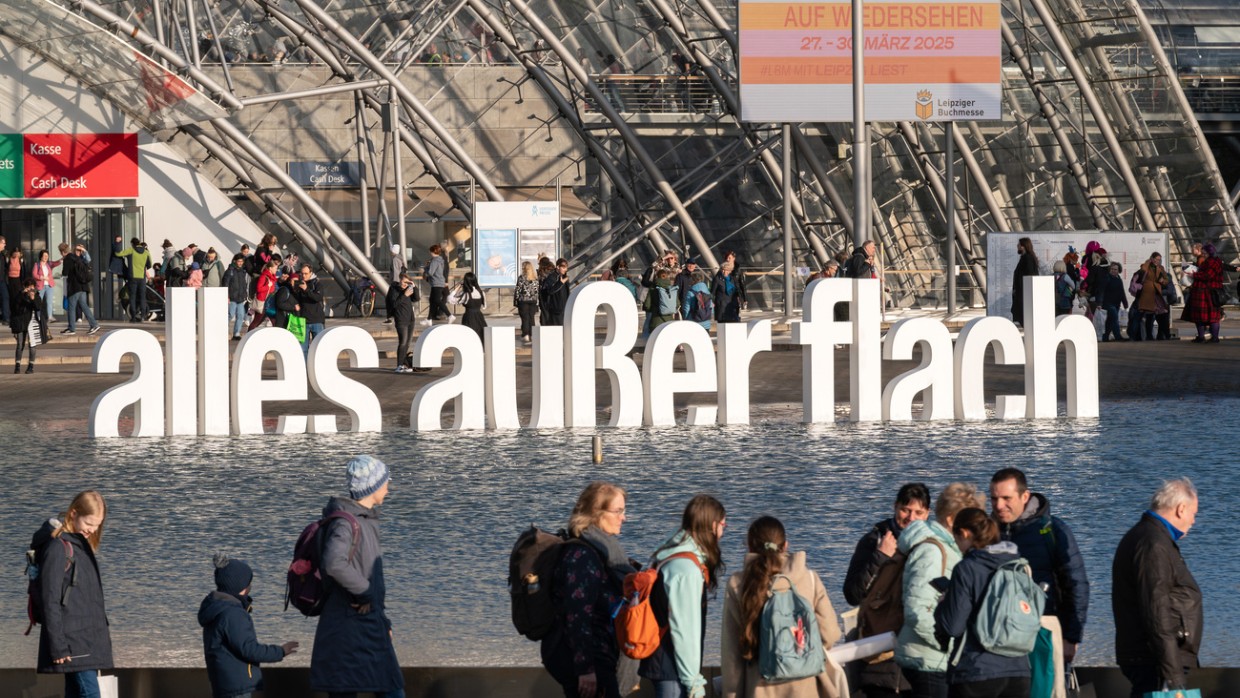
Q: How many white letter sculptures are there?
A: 15